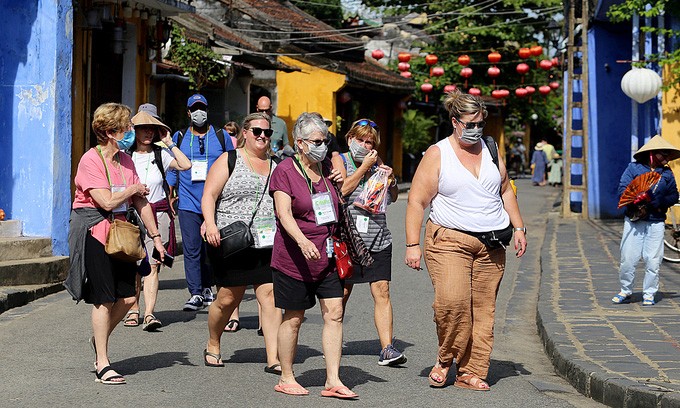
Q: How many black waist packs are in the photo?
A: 1